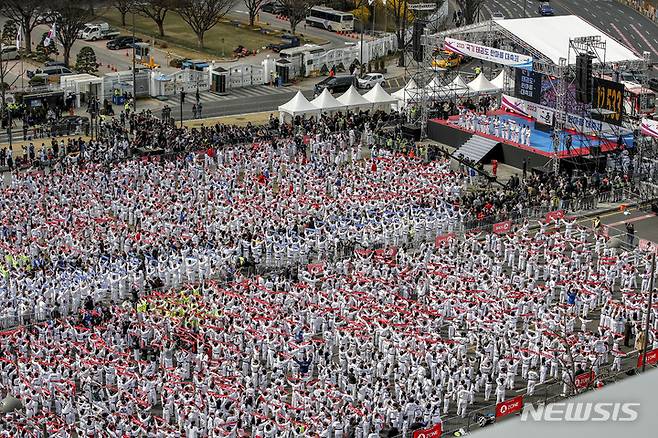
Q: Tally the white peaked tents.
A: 9